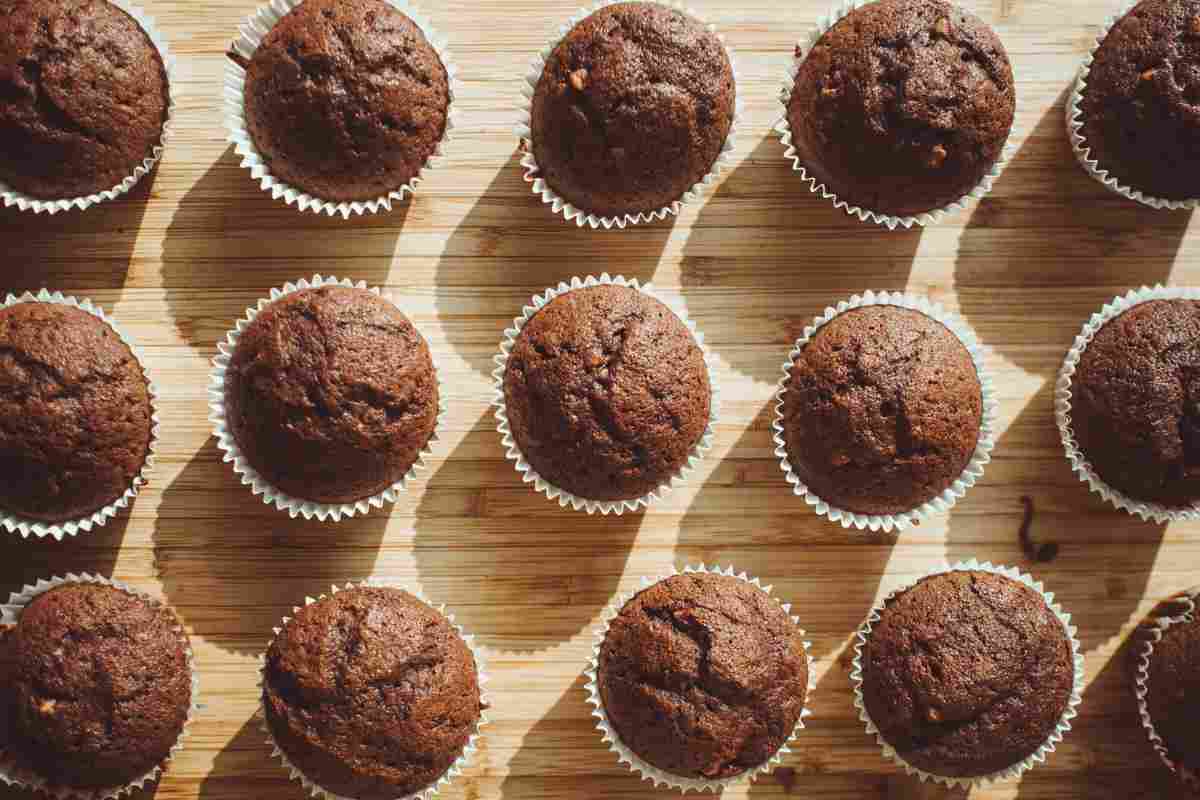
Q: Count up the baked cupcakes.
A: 15